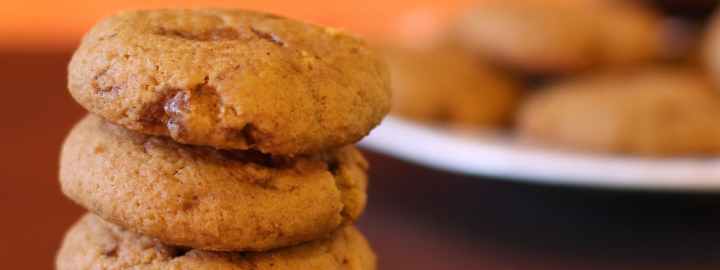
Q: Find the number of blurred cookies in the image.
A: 4